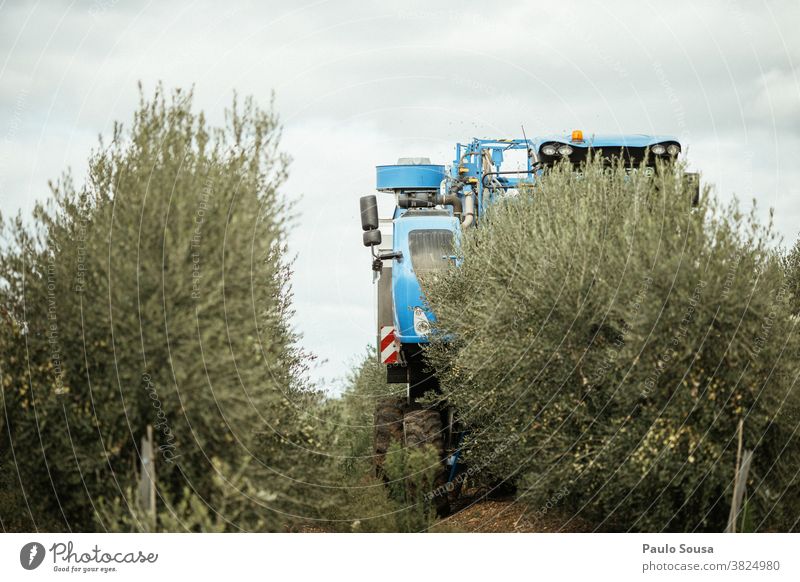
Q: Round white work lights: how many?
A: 4